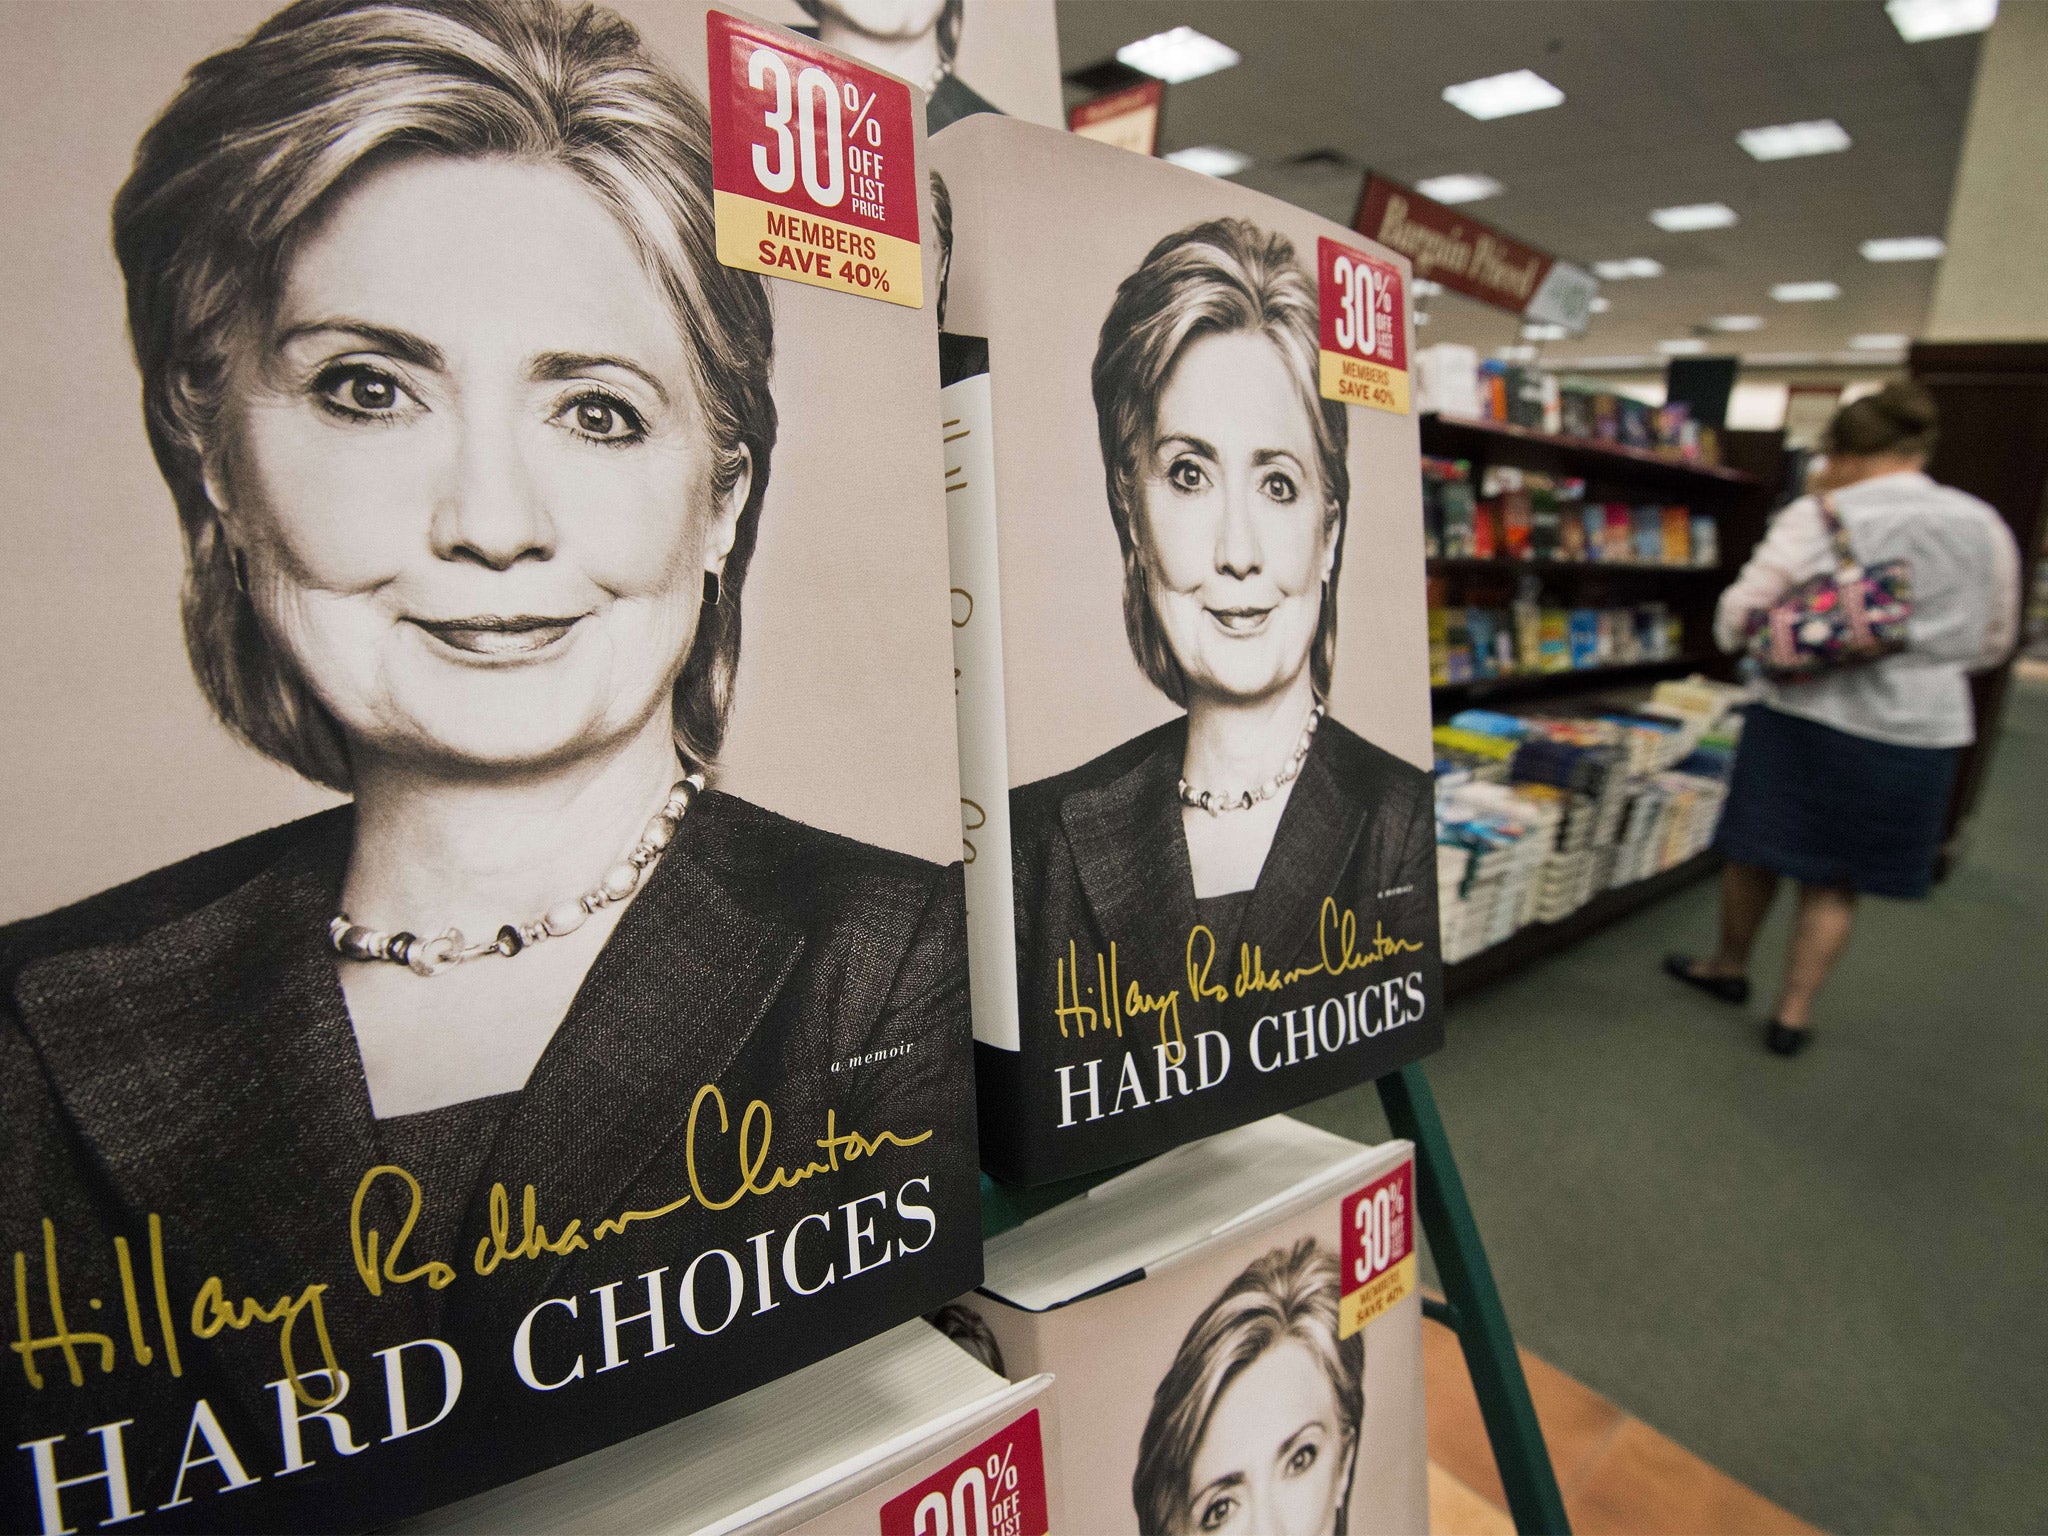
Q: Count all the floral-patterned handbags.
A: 1